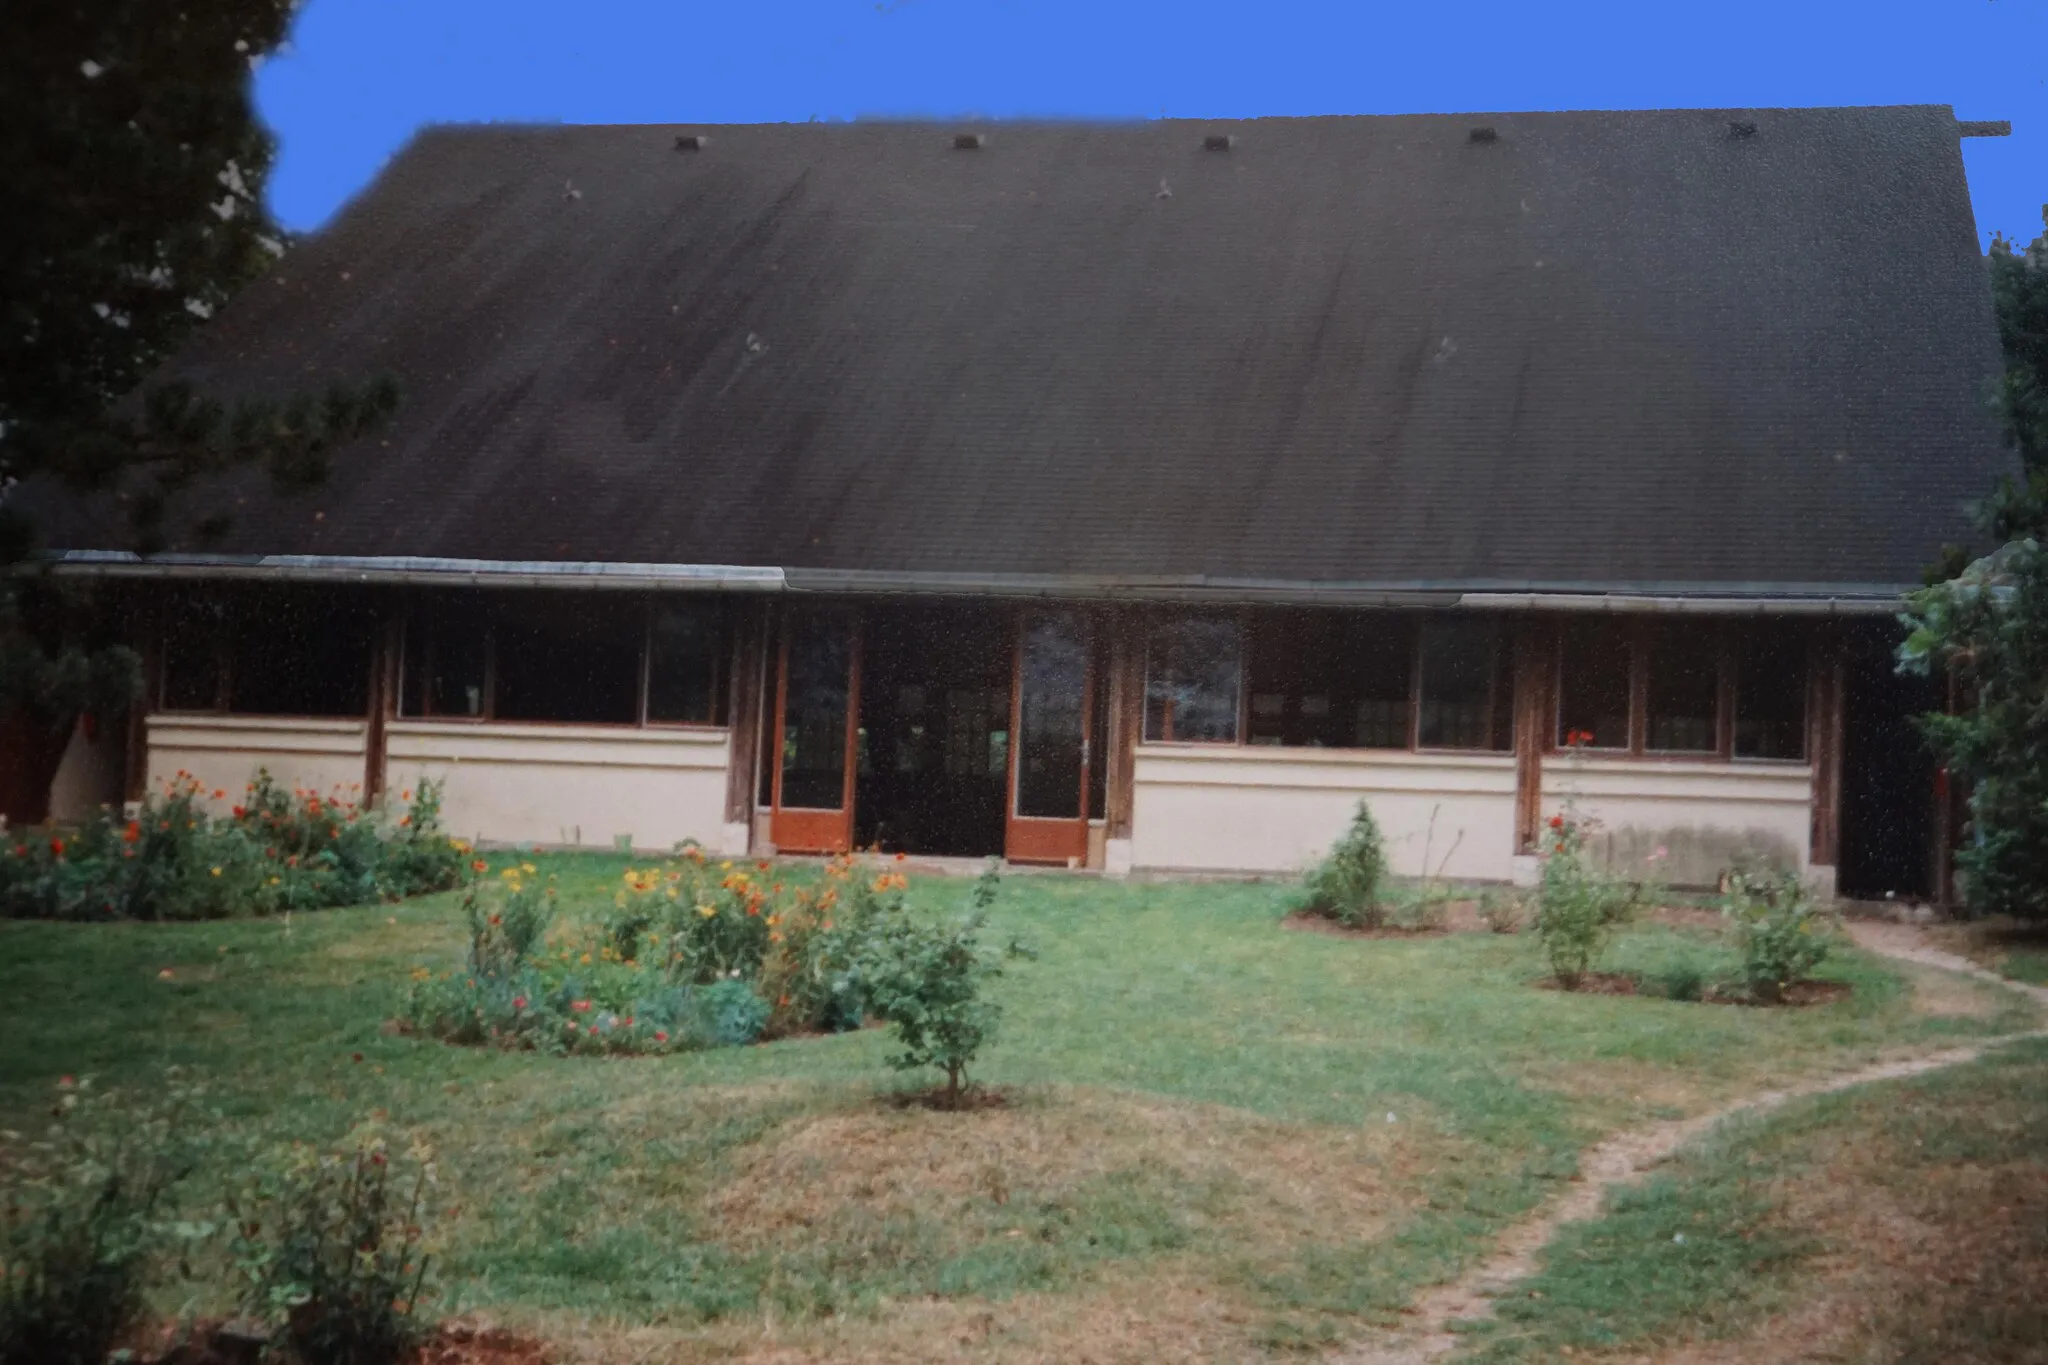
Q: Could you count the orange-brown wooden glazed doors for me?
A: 2